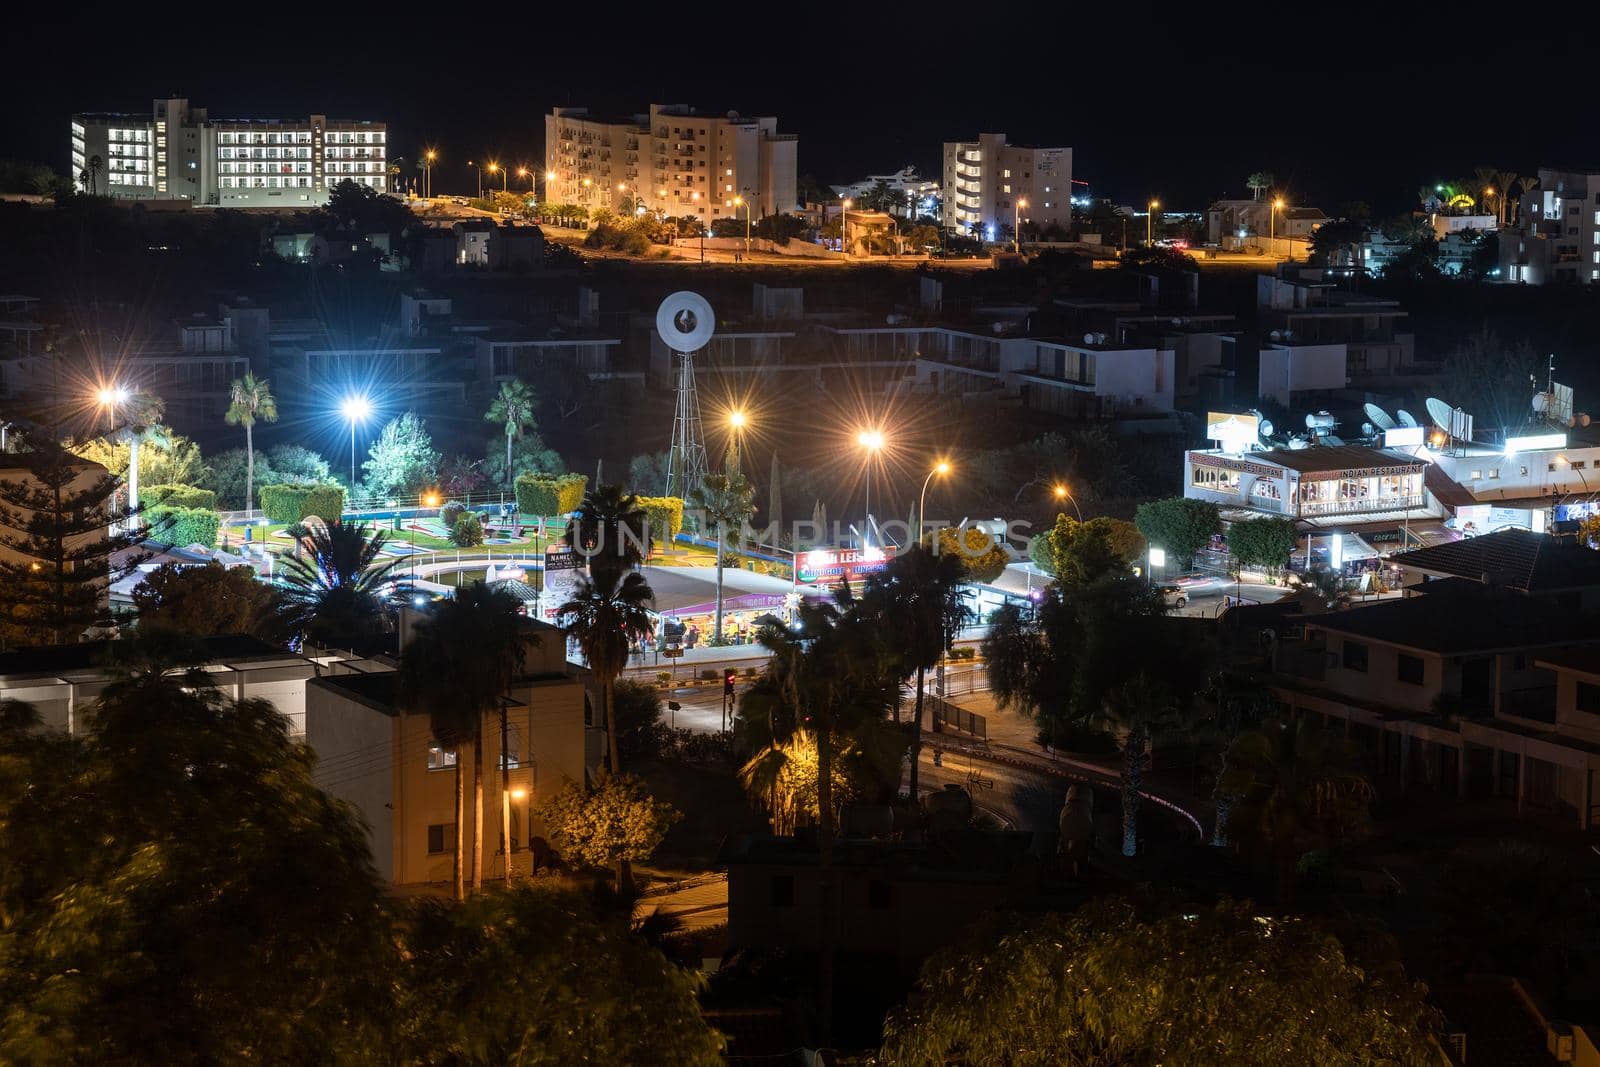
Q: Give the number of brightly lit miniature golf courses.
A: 1